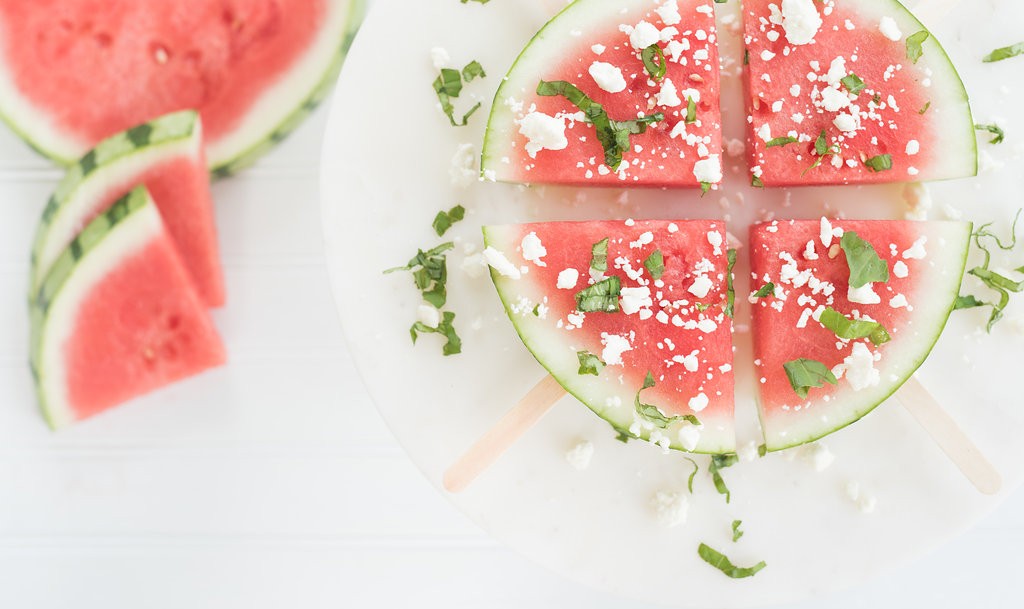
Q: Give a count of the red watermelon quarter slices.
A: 6